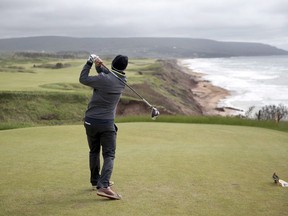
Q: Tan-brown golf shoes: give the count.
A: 2